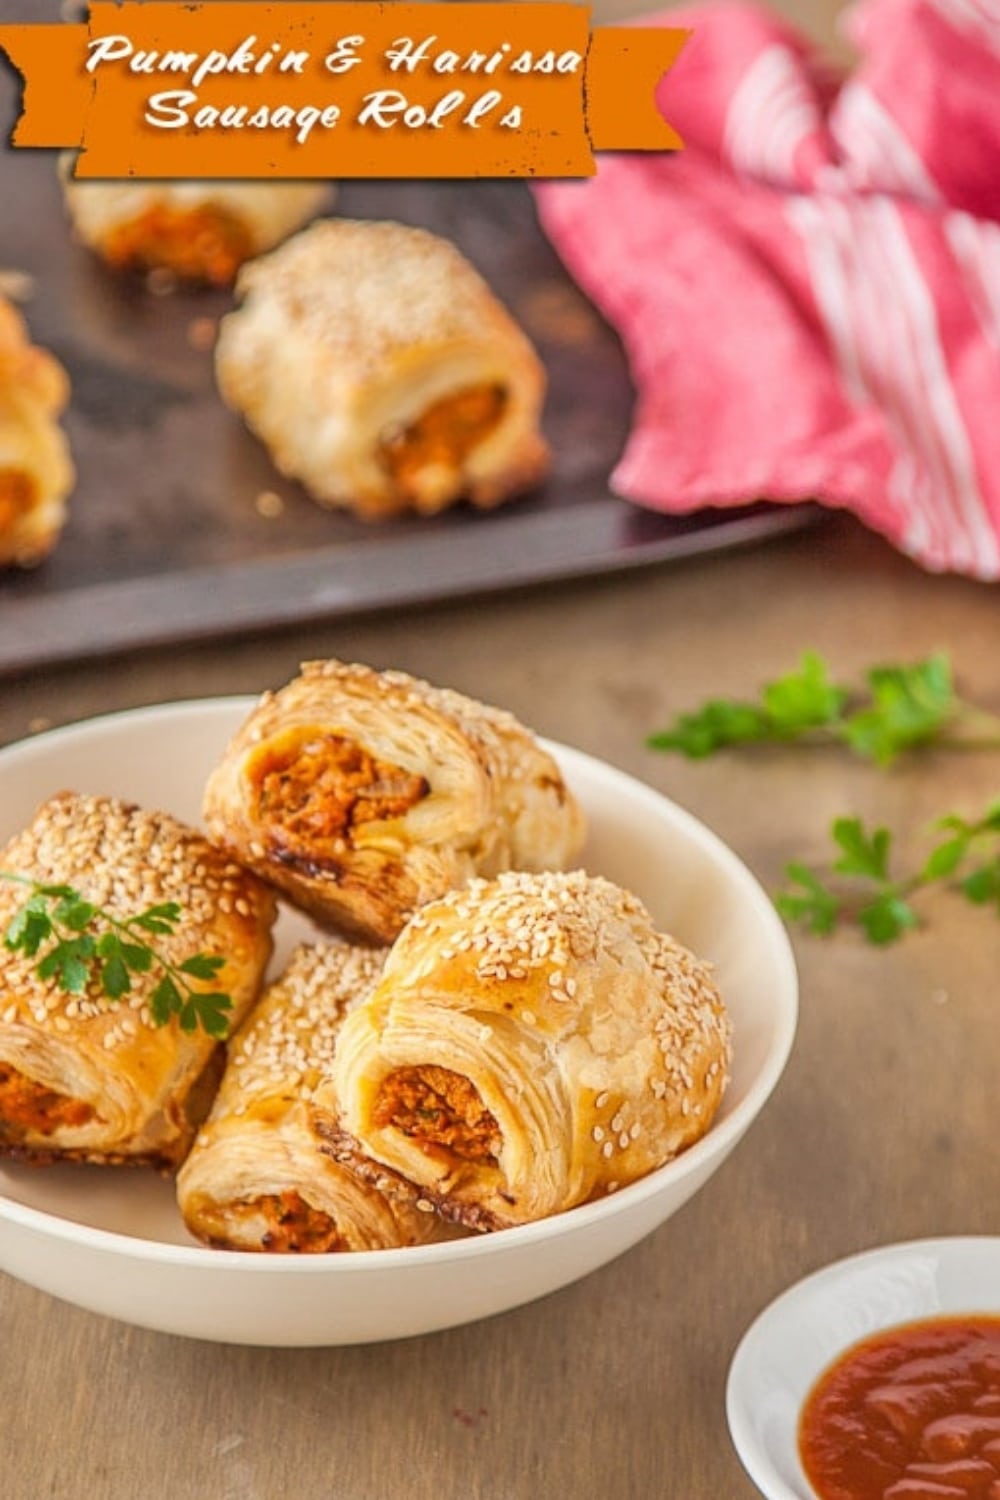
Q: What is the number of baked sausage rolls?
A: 7